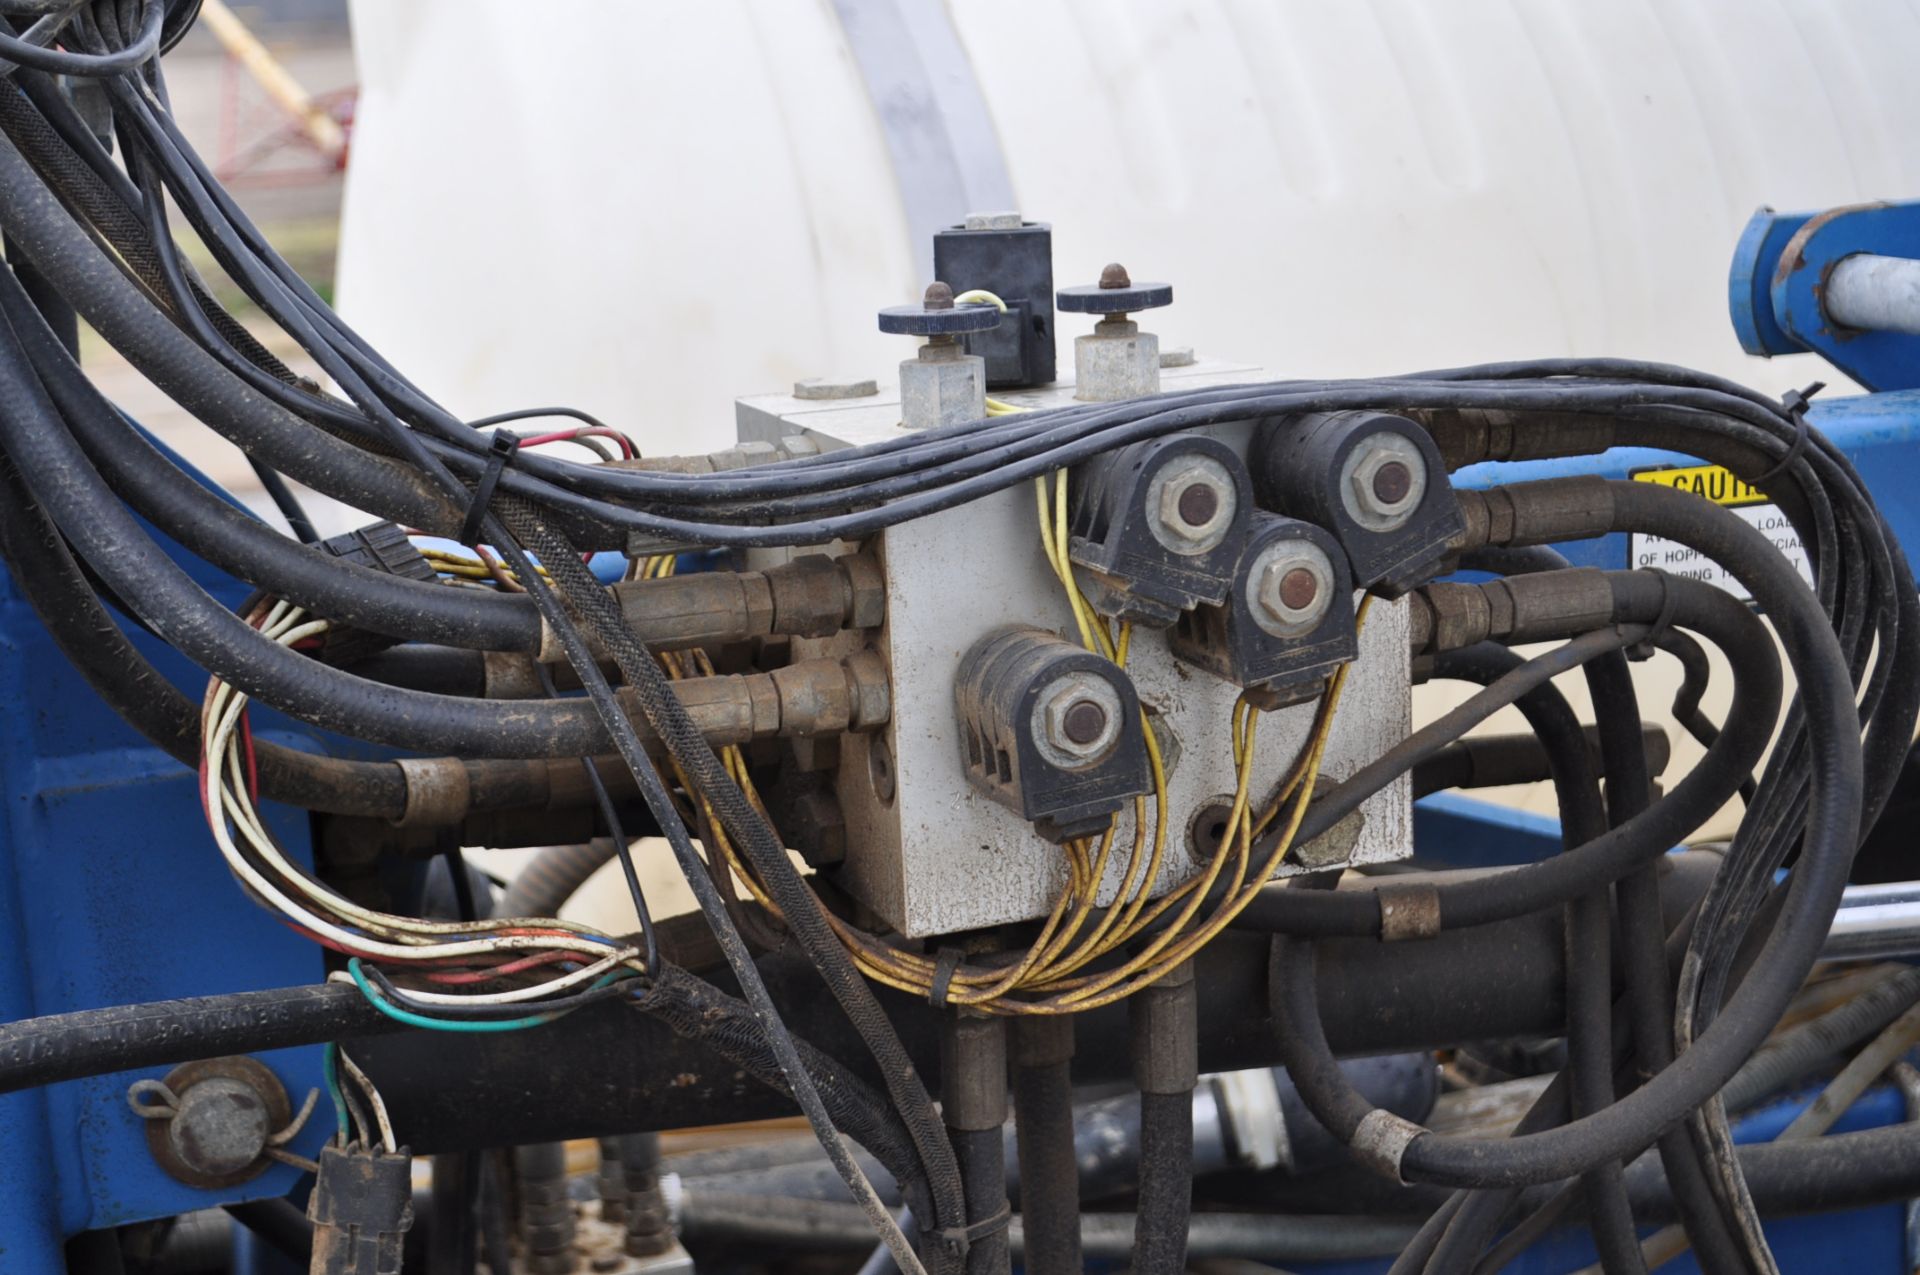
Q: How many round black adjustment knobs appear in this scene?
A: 2